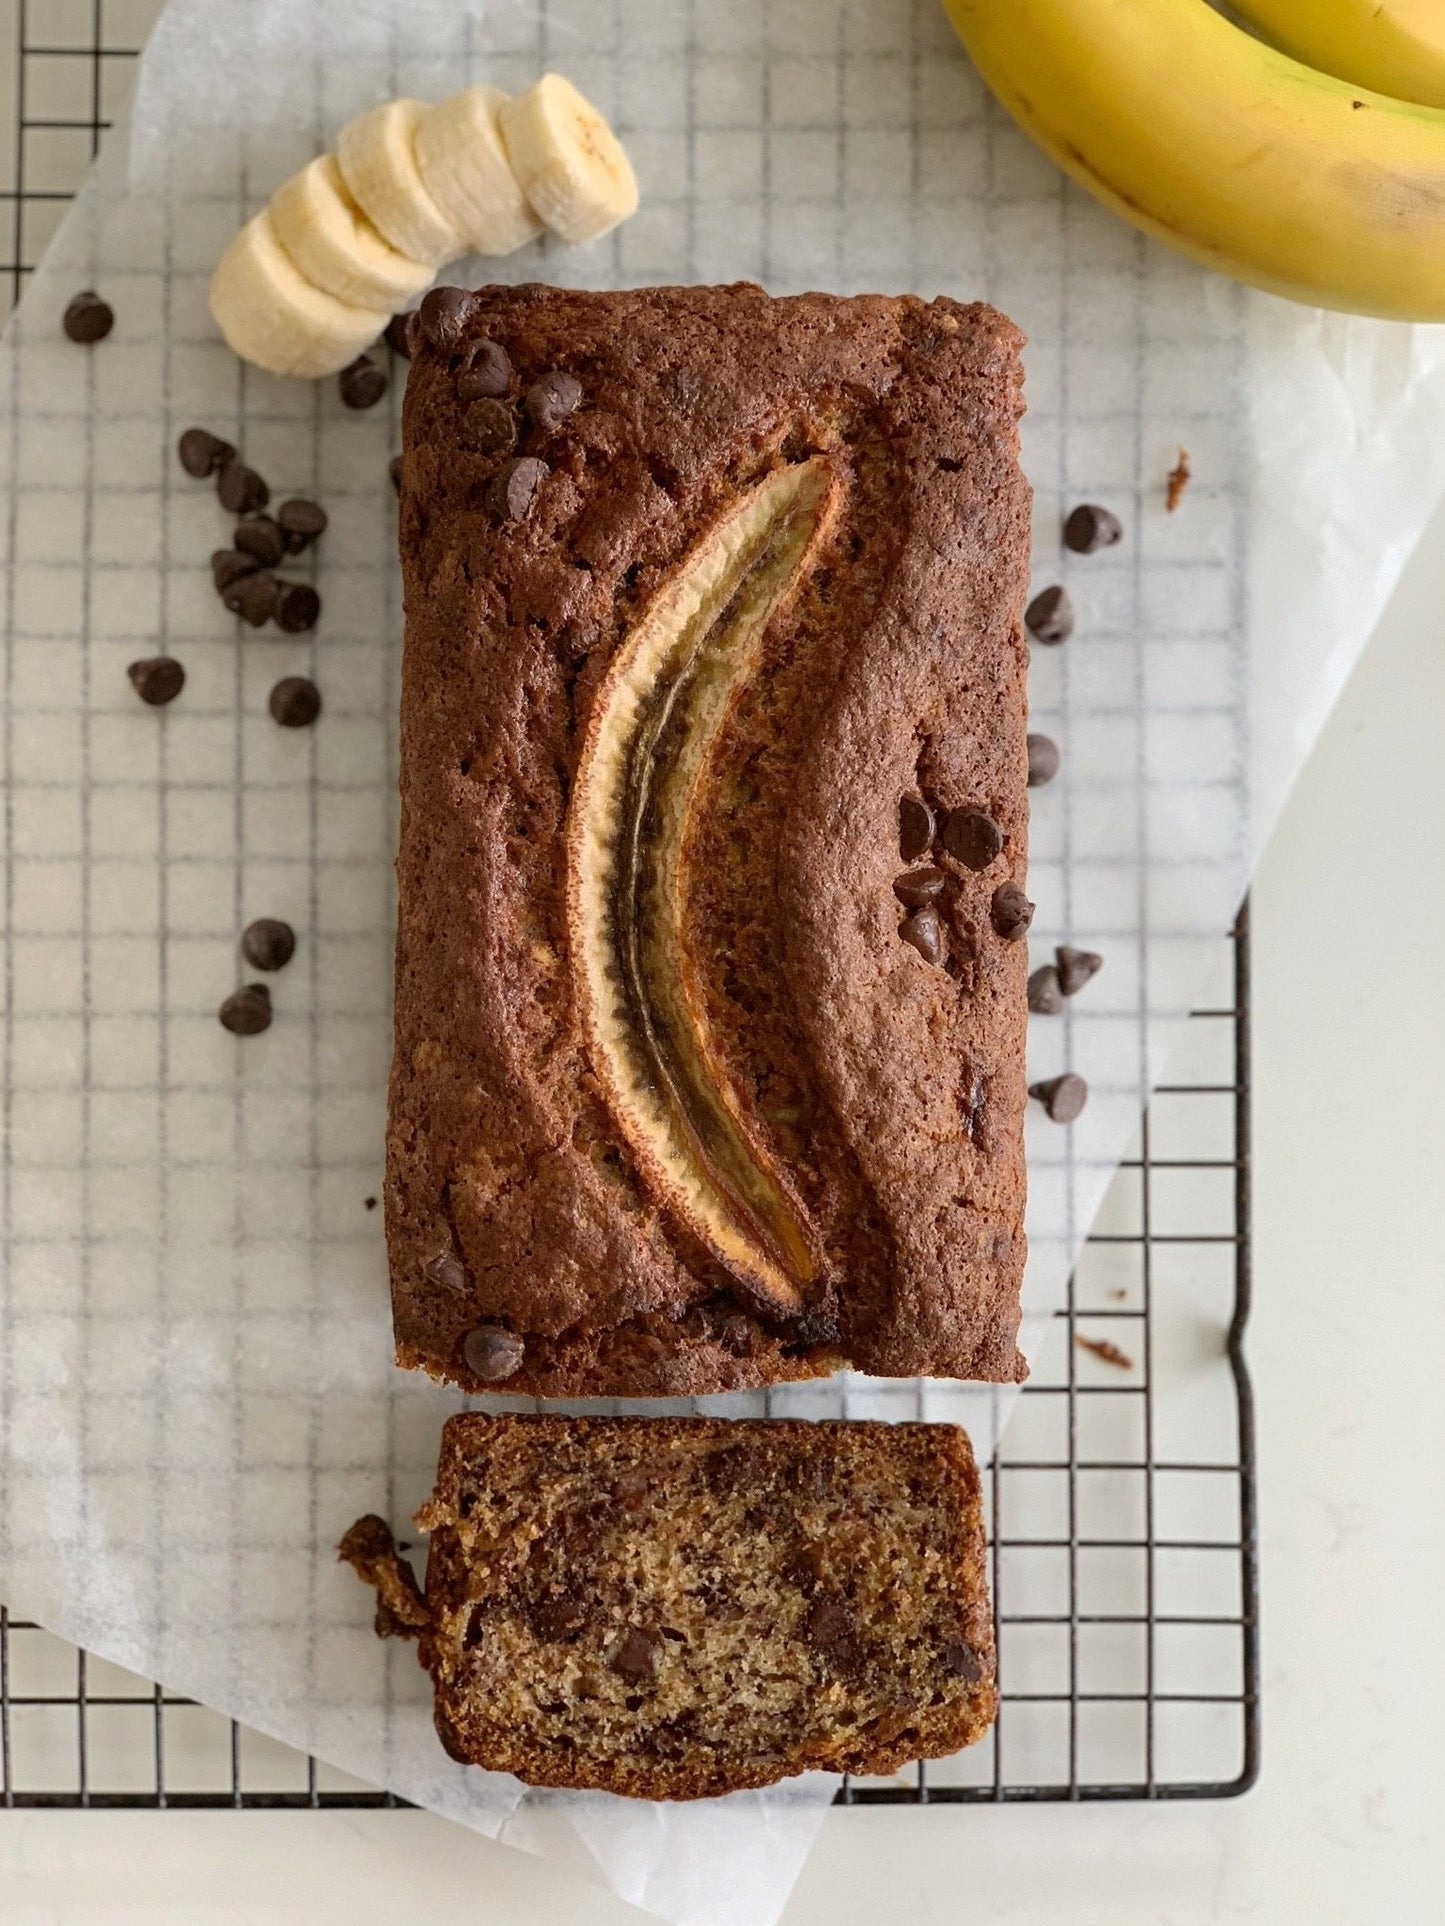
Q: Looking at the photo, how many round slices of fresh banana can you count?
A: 5